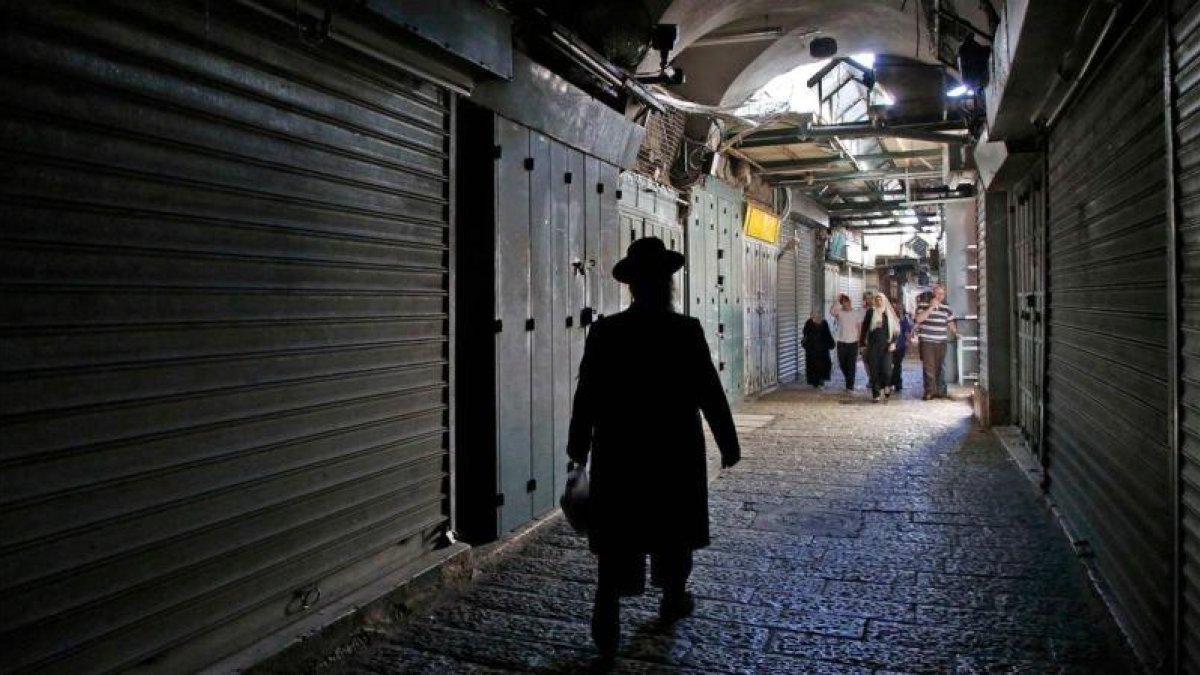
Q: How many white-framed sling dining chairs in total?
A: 0